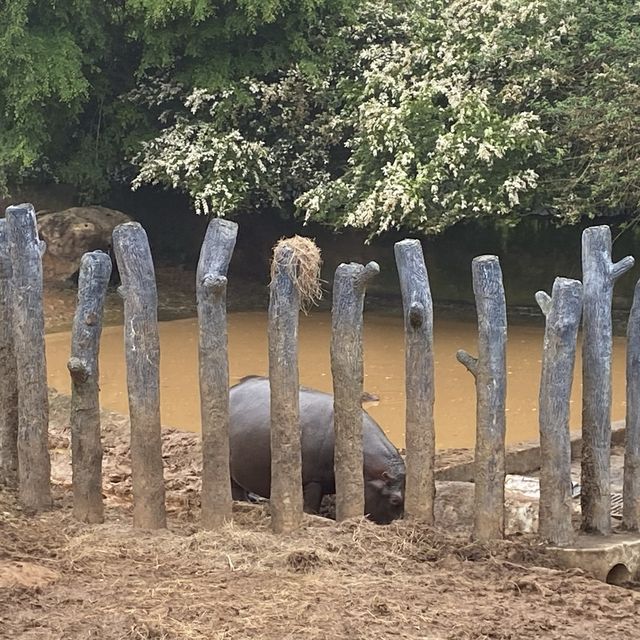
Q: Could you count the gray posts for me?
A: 12